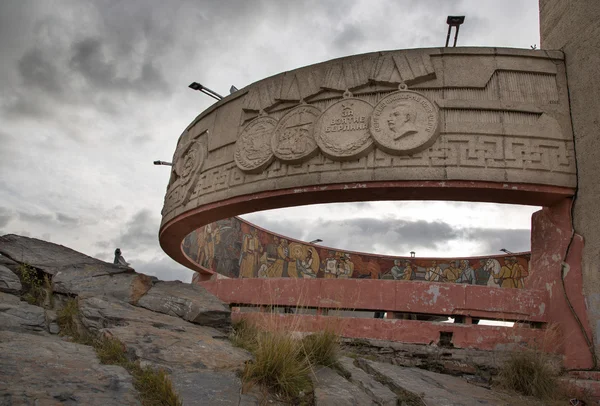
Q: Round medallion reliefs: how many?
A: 4